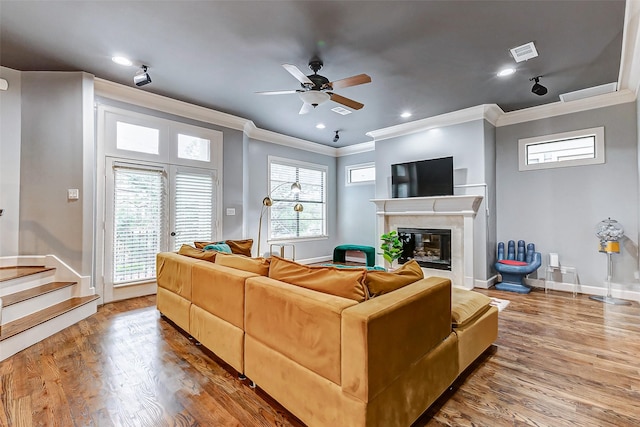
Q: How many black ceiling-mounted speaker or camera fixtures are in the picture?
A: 3